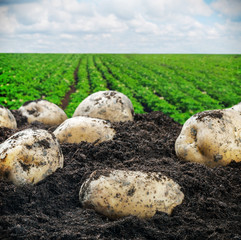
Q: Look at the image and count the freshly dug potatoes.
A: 7